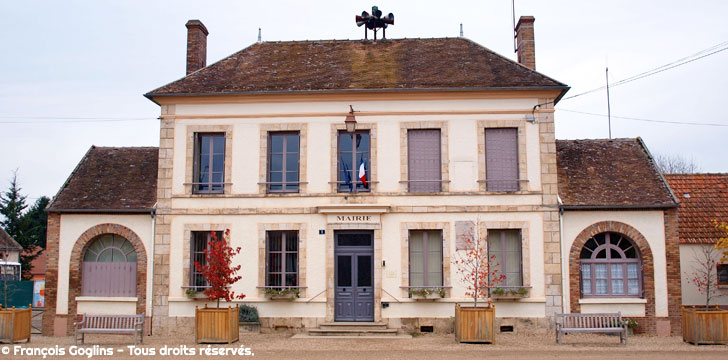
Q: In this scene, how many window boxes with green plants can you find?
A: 4